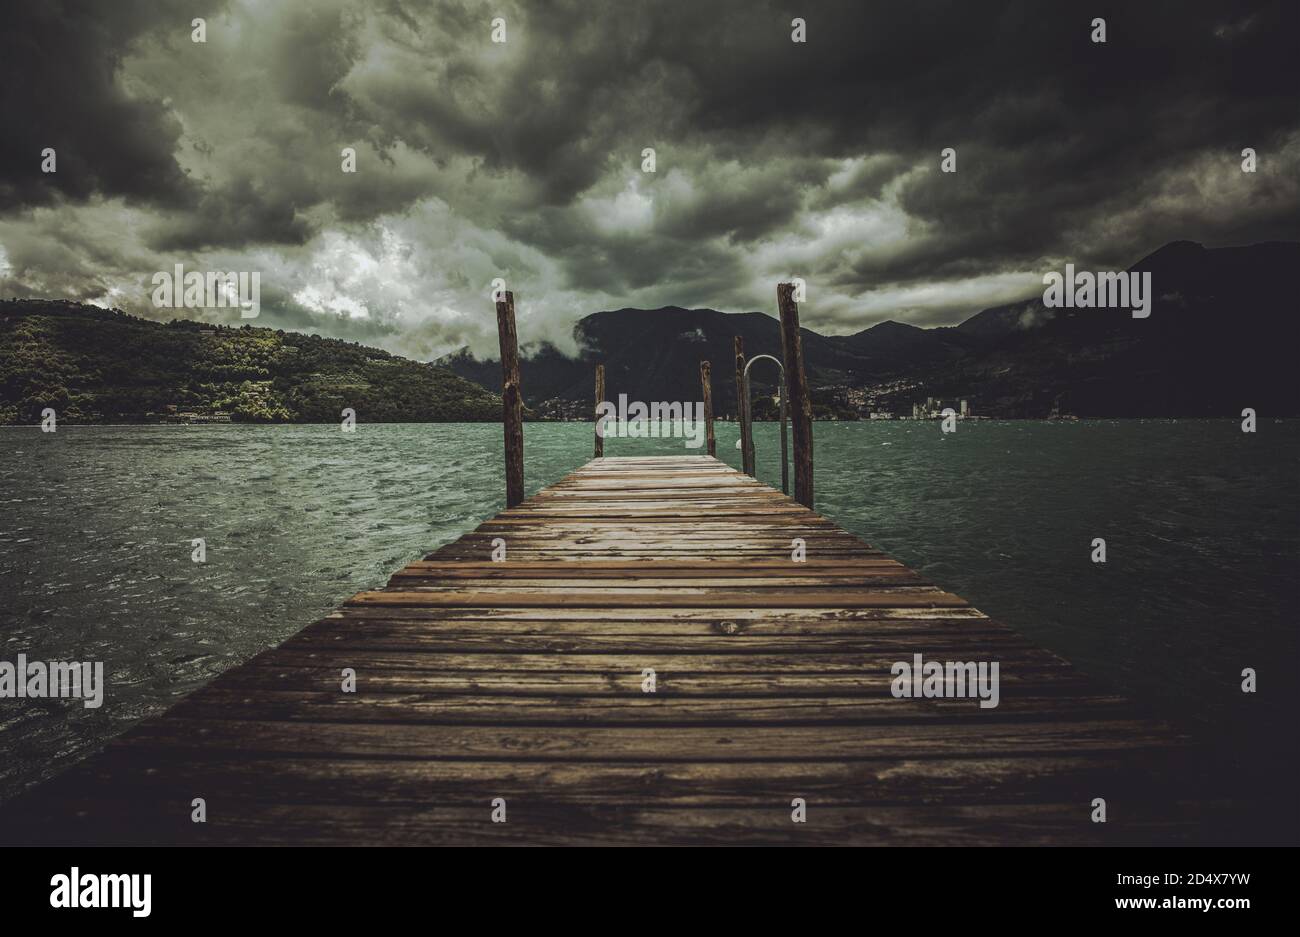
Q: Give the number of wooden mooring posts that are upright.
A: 5